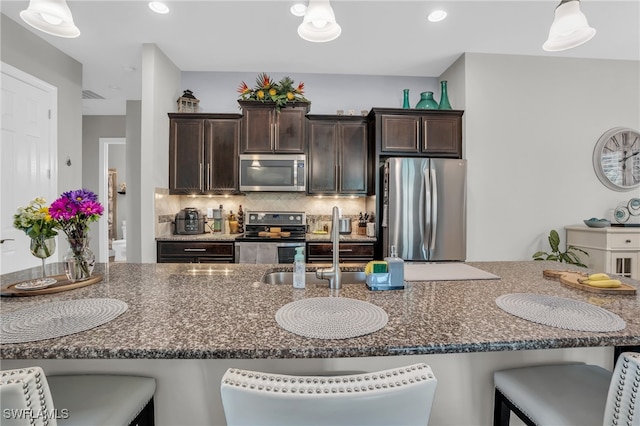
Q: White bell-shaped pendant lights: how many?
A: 3